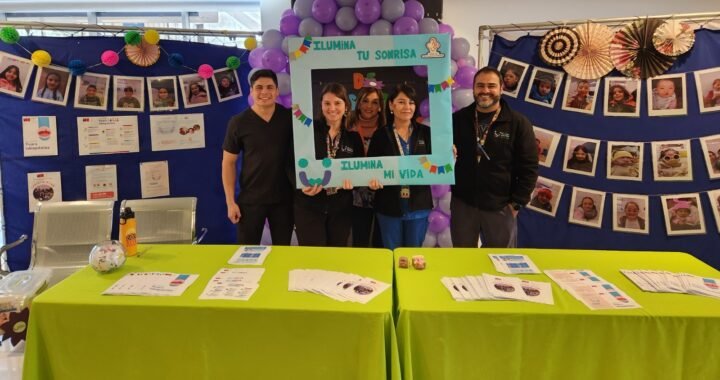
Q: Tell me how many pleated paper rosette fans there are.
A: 5